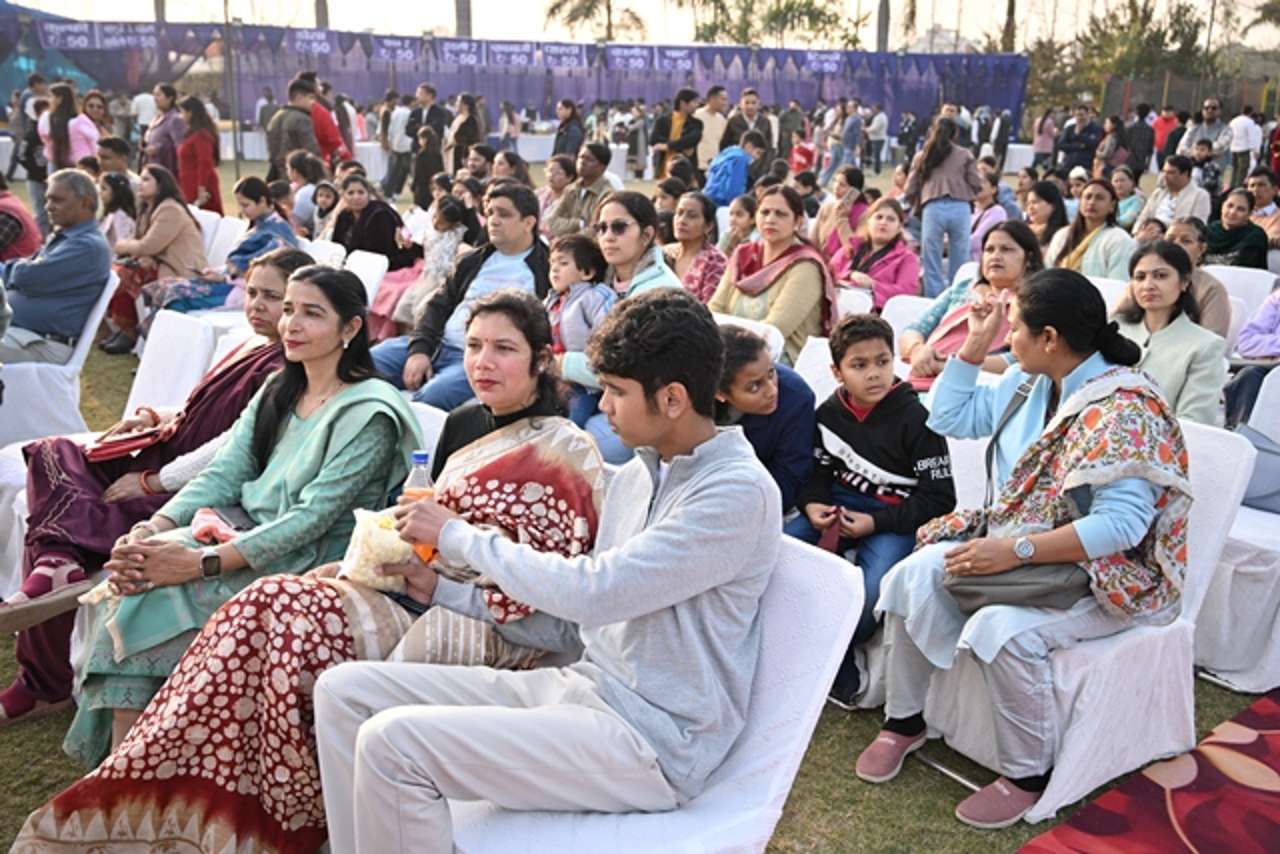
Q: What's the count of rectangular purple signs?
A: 10